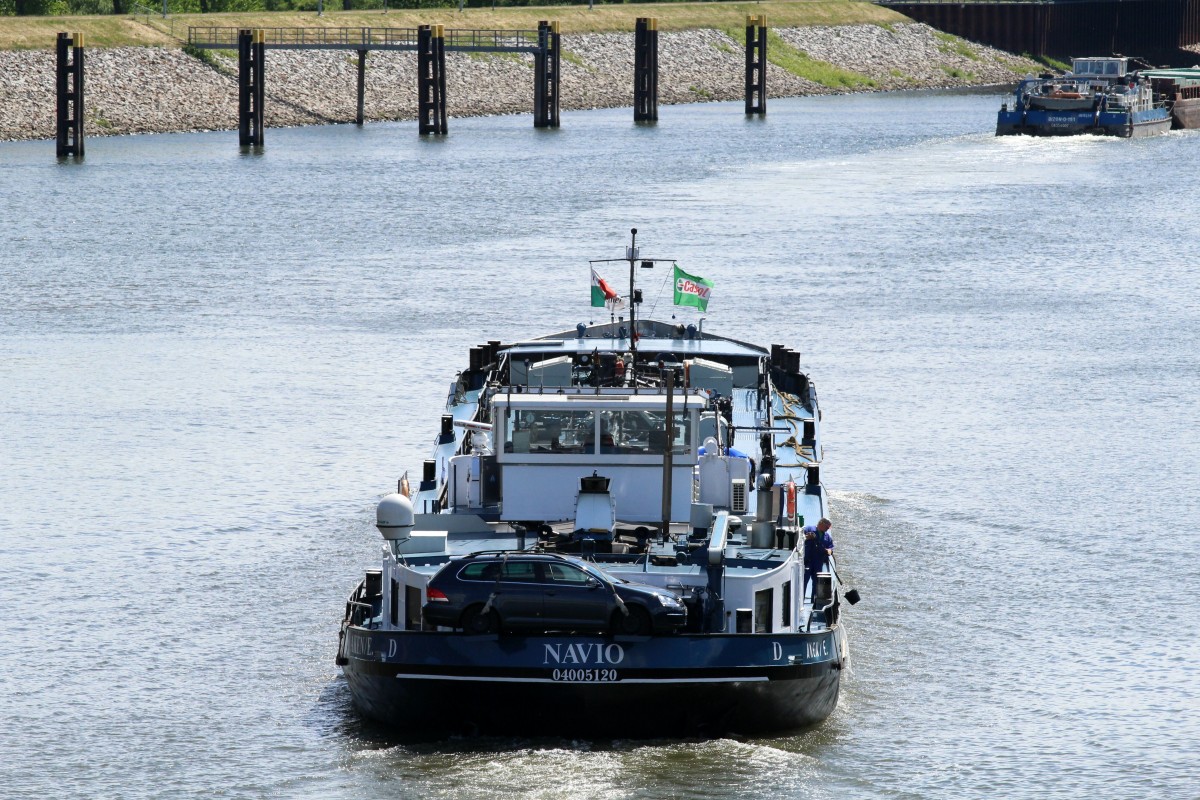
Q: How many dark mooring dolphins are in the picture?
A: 6